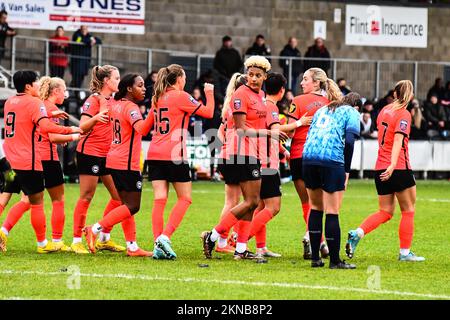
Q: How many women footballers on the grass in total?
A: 11